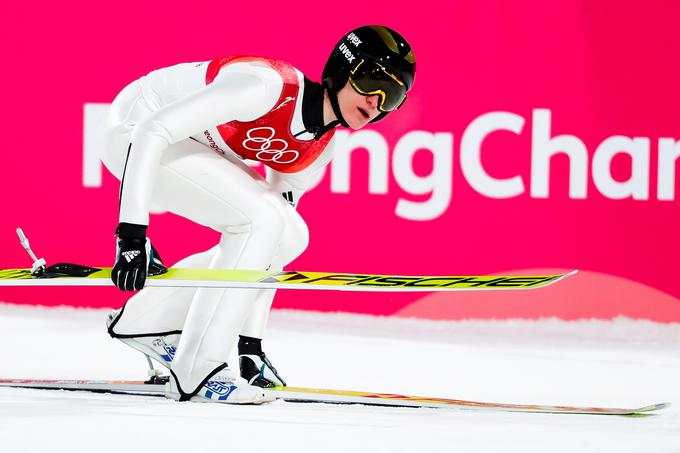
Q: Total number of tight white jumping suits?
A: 1